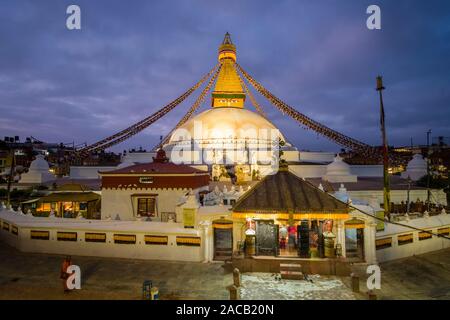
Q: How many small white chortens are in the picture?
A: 3